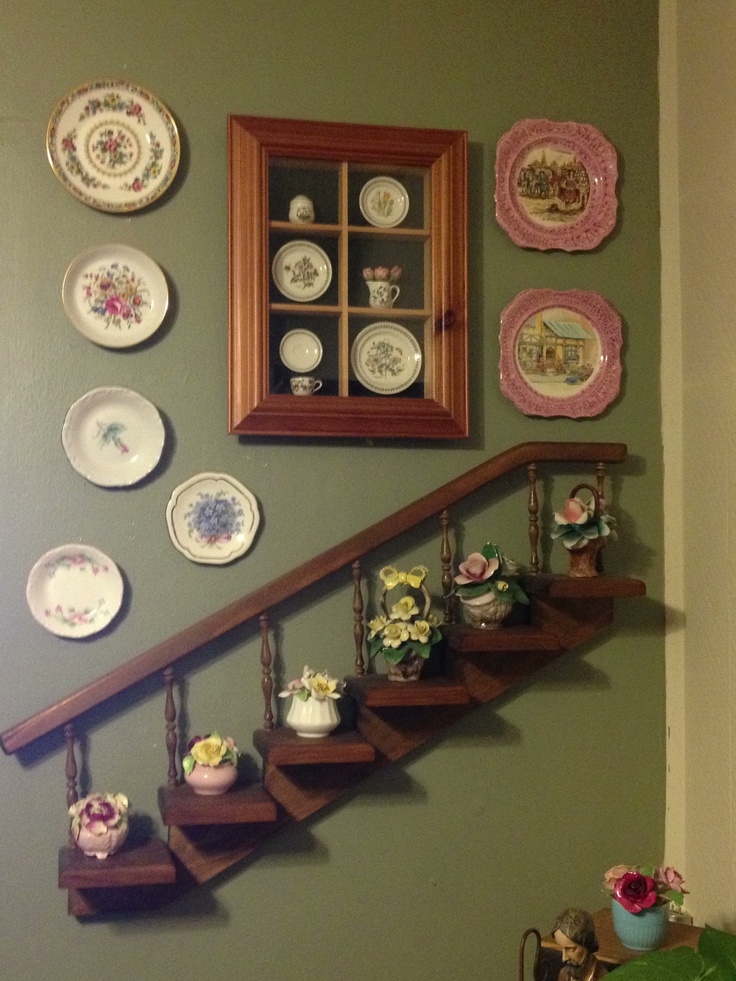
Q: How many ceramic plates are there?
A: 11